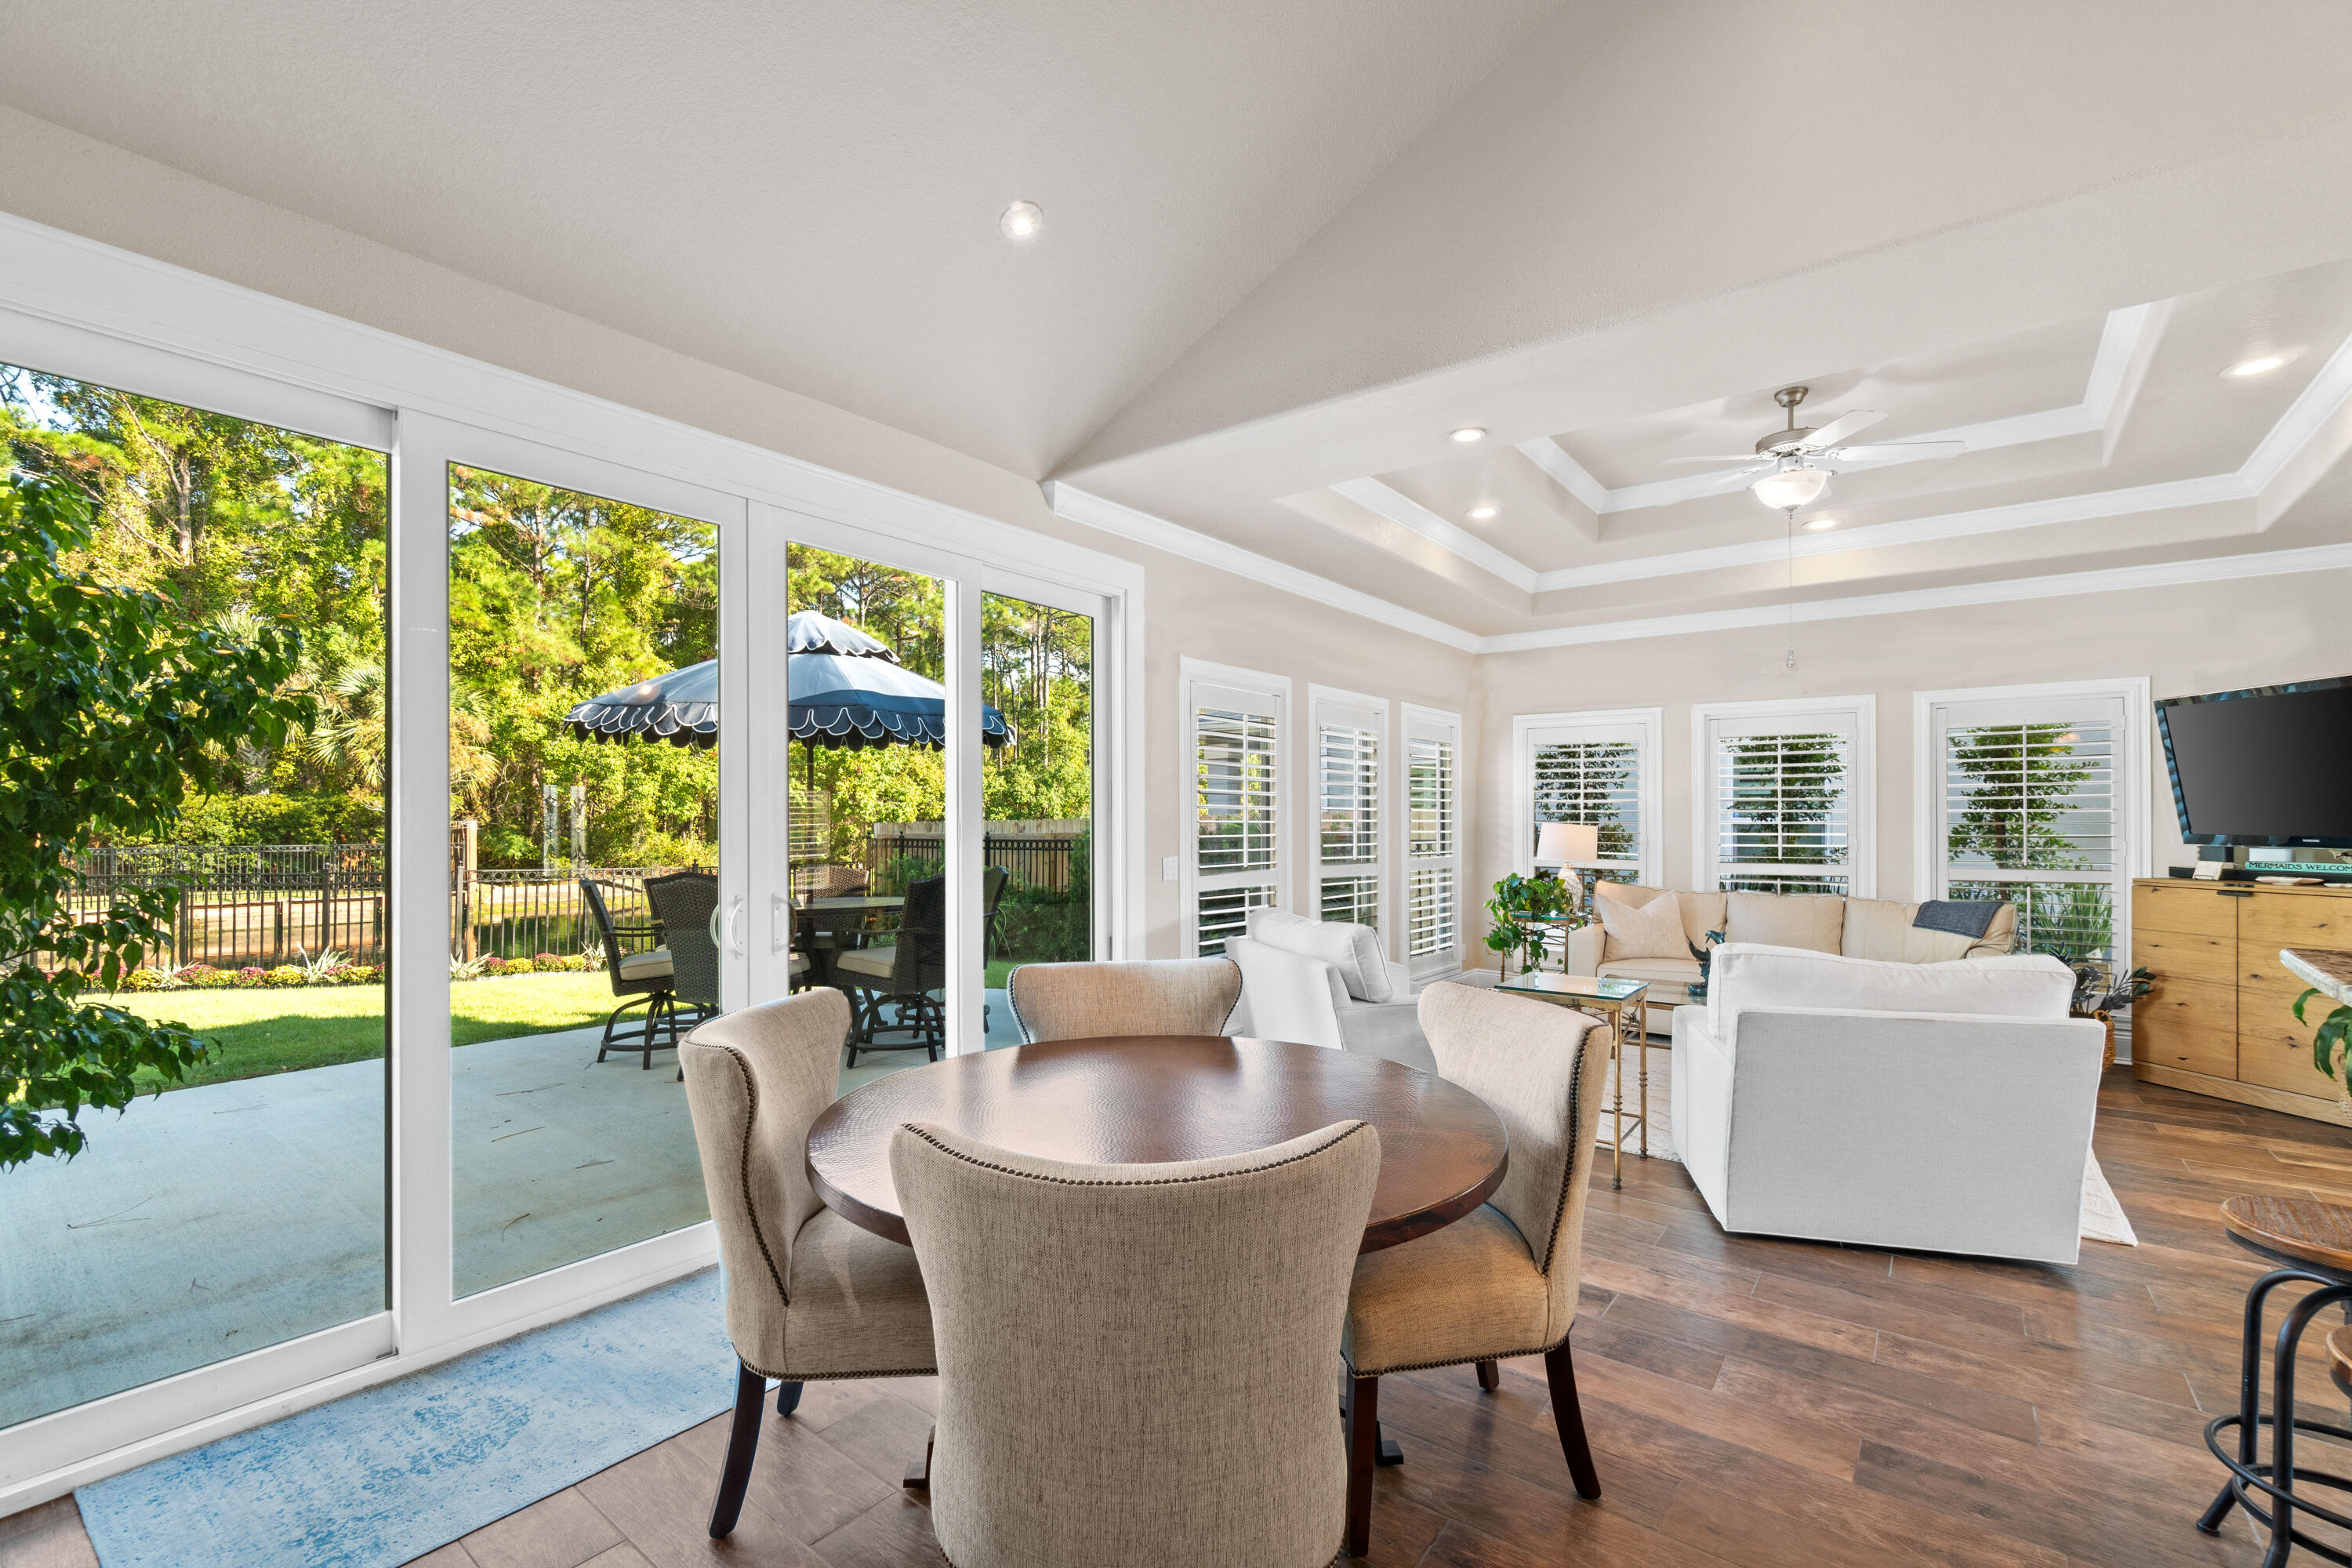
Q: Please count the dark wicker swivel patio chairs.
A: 6